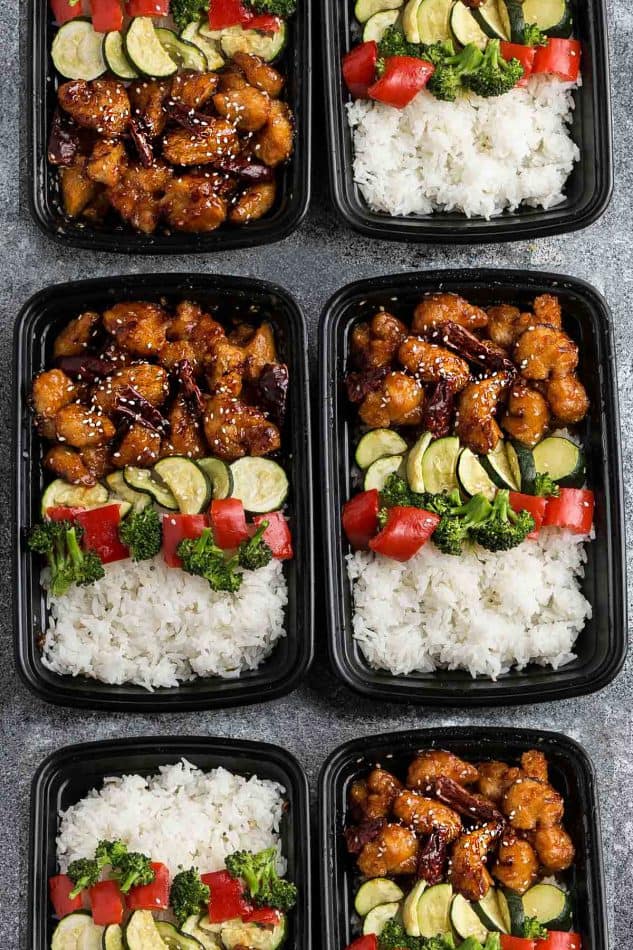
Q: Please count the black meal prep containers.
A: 6